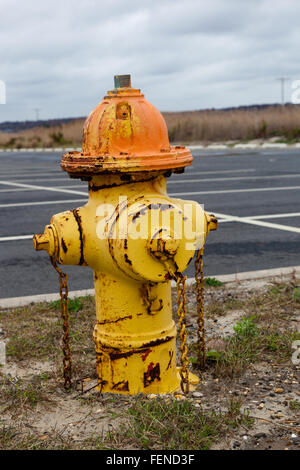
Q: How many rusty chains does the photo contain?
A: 3